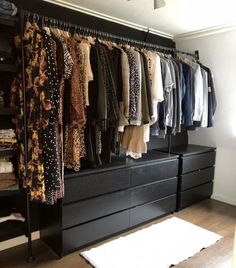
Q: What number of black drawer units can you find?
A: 2